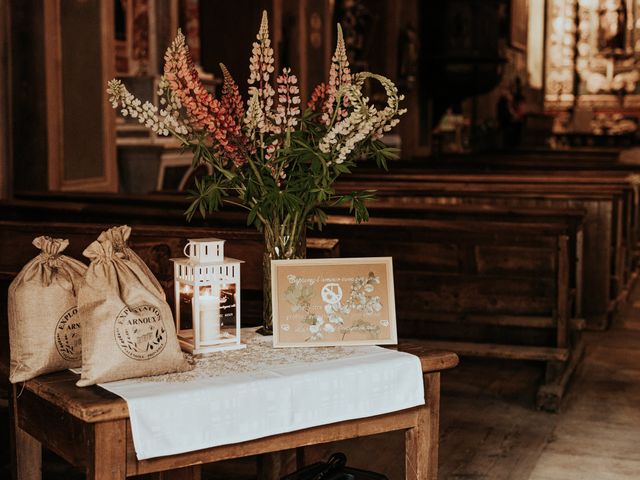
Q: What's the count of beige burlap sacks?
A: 3